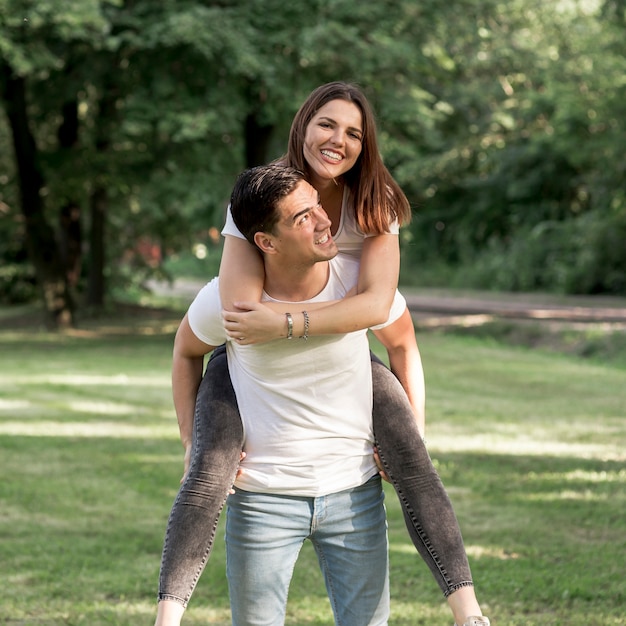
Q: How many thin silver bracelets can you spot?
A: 2